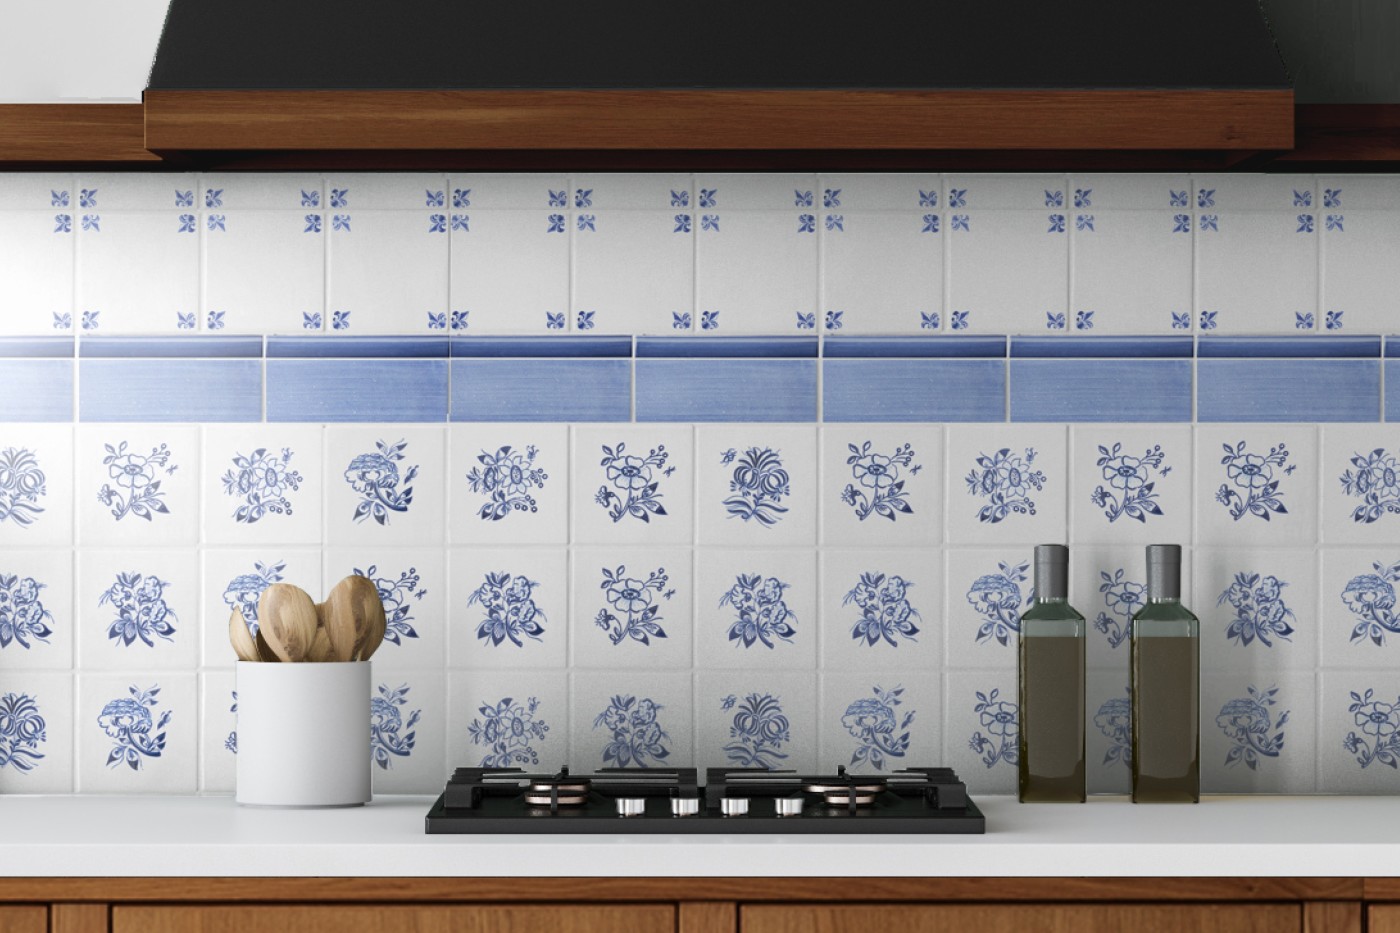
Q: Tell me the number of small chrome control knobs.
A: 4